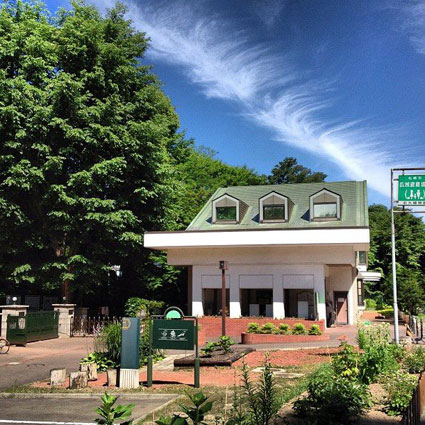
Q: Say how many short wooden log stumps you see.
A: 4